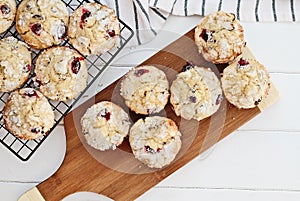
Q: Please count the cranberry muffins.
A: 12